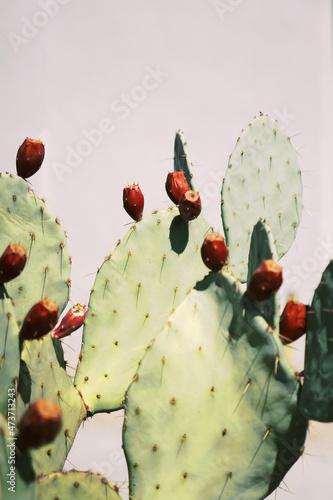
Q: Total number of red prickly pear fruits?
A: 11